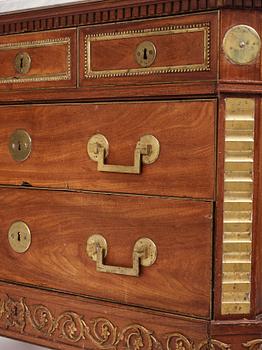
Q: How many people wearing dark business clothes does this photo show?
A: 0